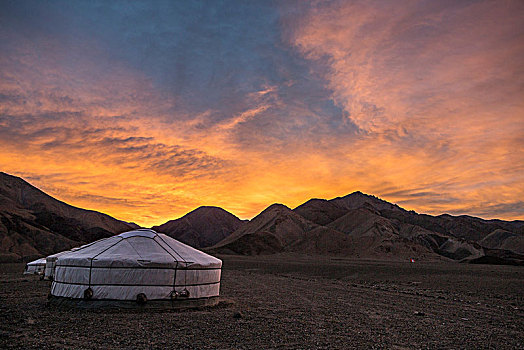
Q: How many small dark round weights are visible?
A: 4